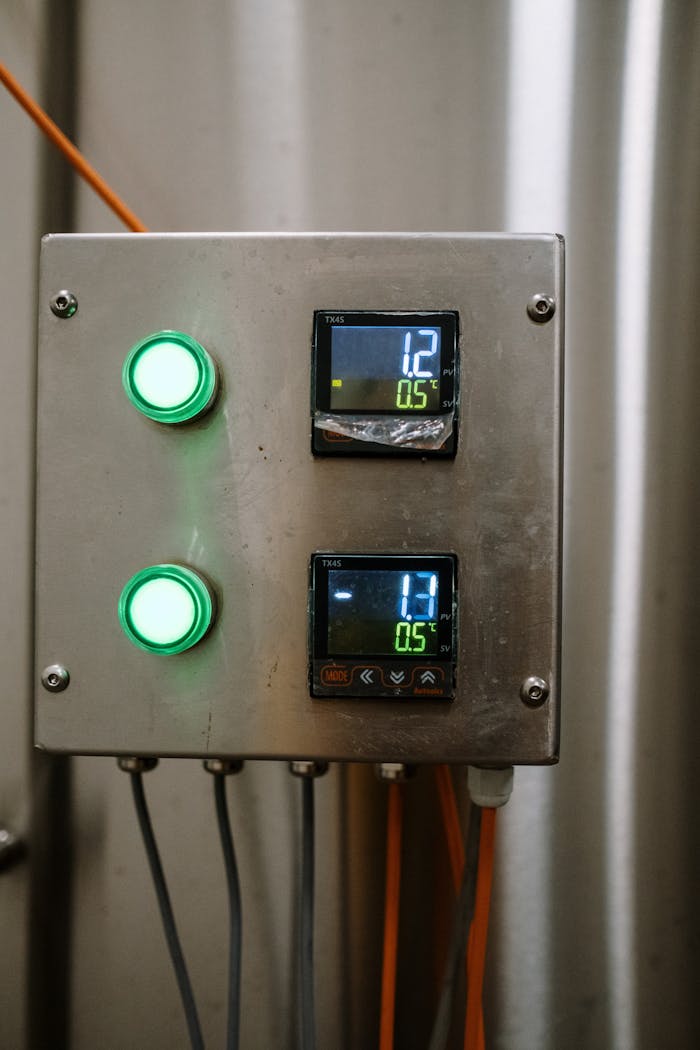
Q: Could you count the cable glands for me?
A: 5